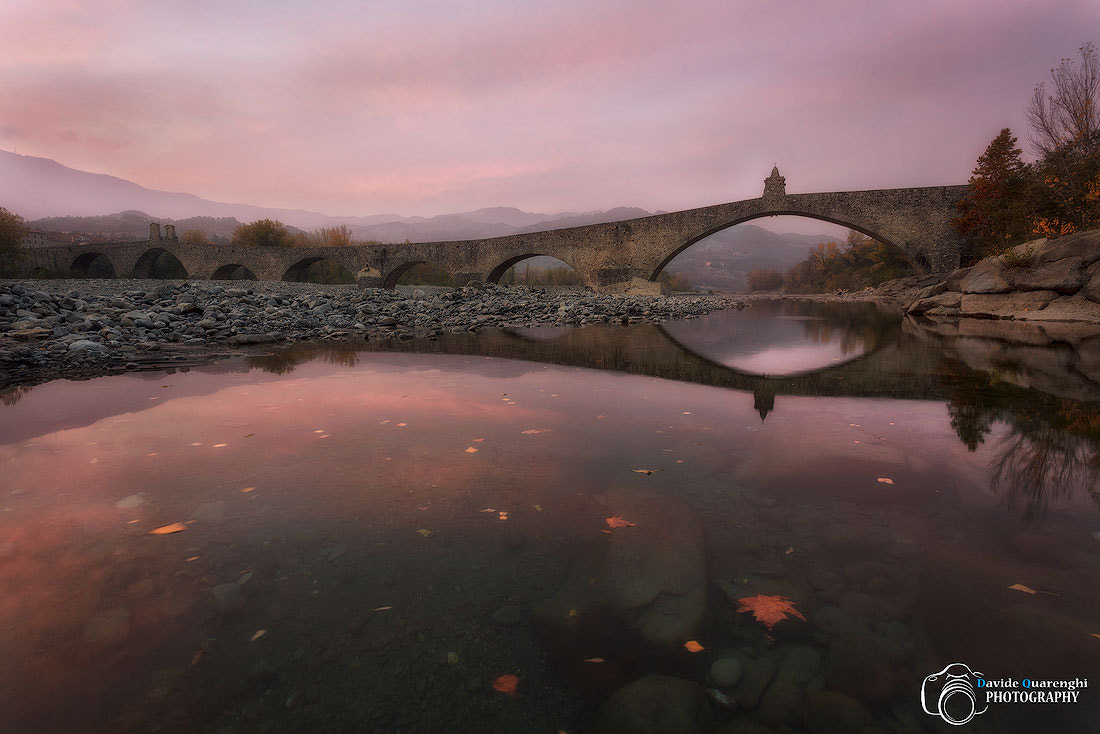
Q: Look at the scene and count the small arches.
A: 6